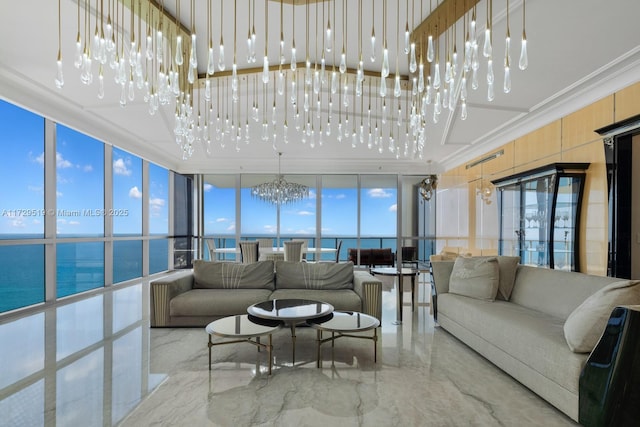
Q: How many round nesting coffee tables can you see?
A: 3